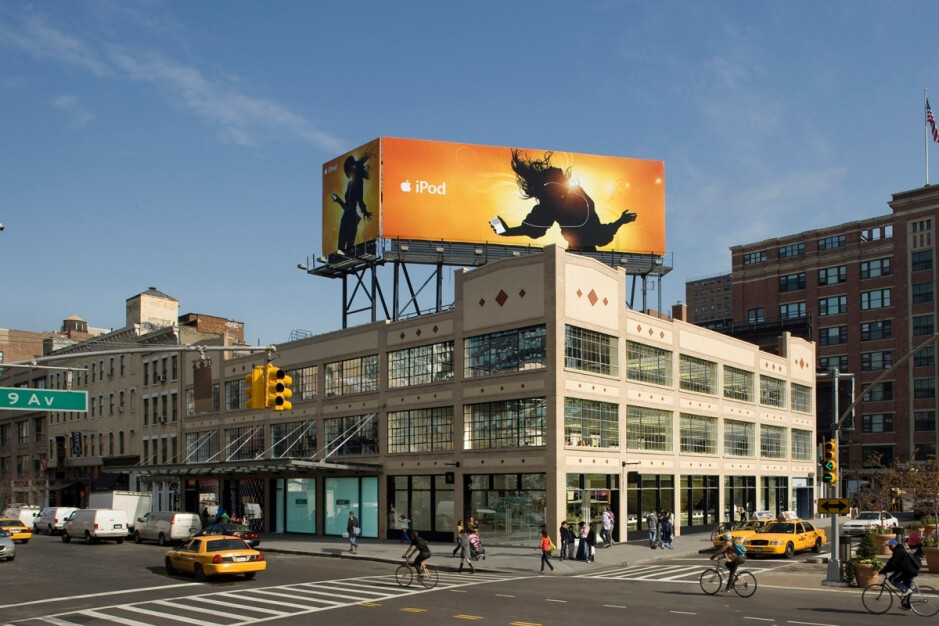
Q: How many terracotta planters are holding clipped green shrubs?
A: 1